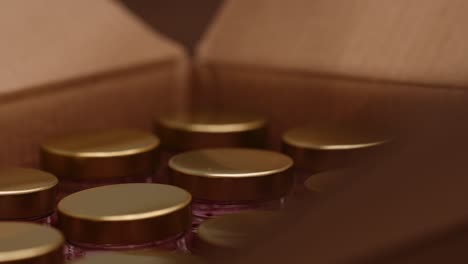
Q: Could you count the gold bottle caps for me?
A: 10